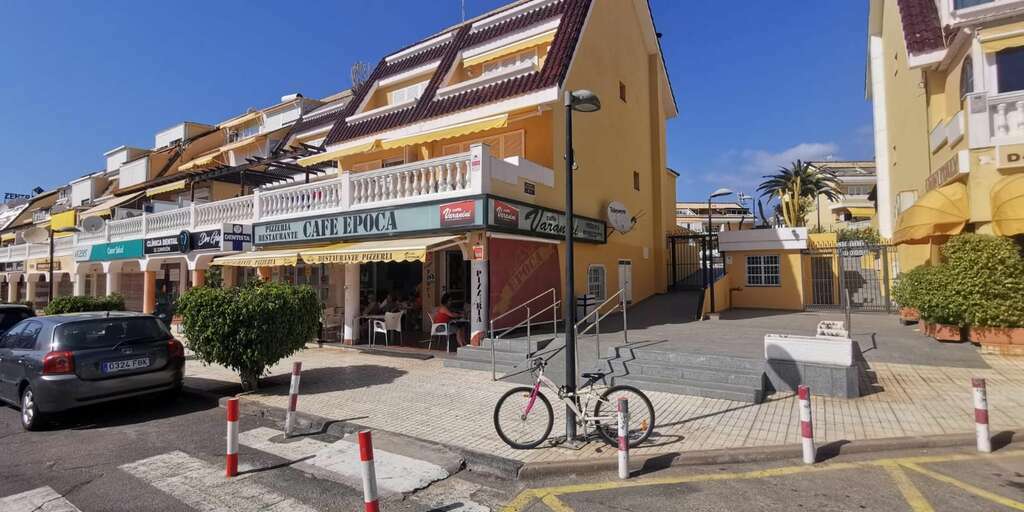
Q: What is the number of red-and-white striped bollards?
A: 6